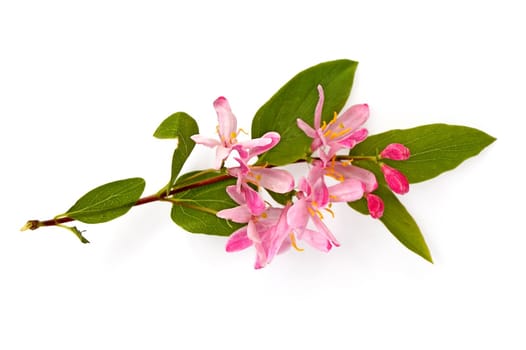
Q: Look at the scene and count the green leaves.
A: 6